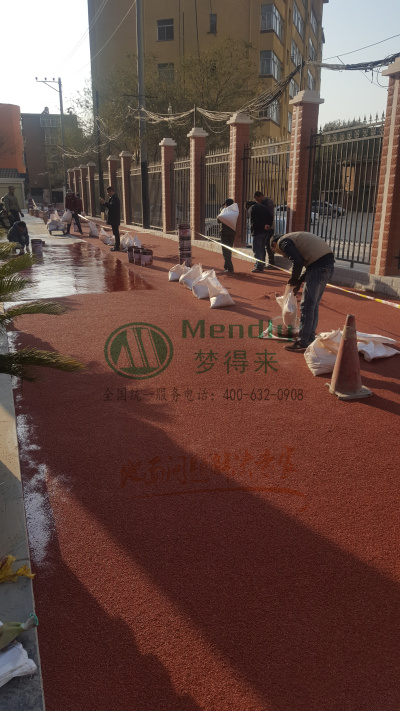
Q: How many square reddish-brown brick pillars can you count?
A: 11